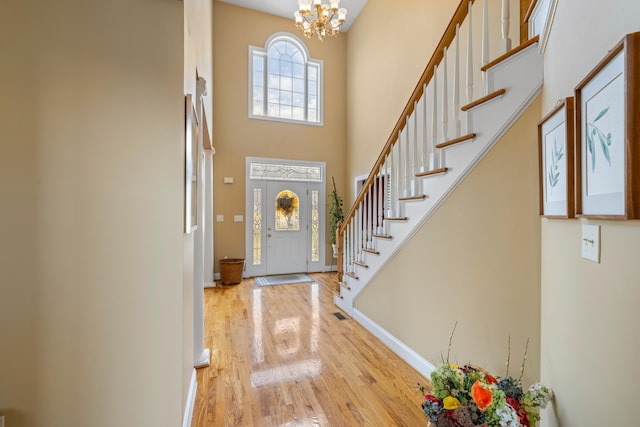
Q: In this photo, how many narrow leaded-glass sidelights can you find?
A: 2